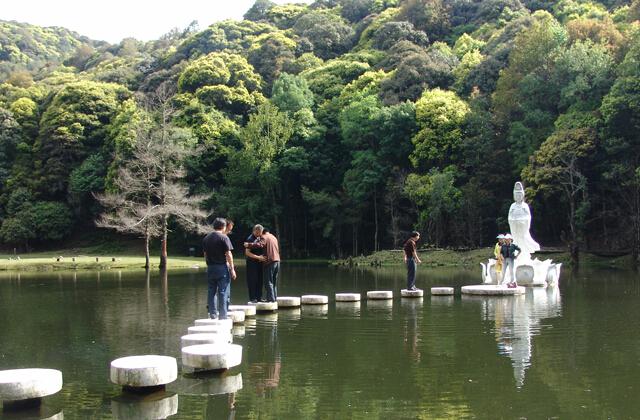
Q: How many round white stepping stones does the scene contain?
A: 15